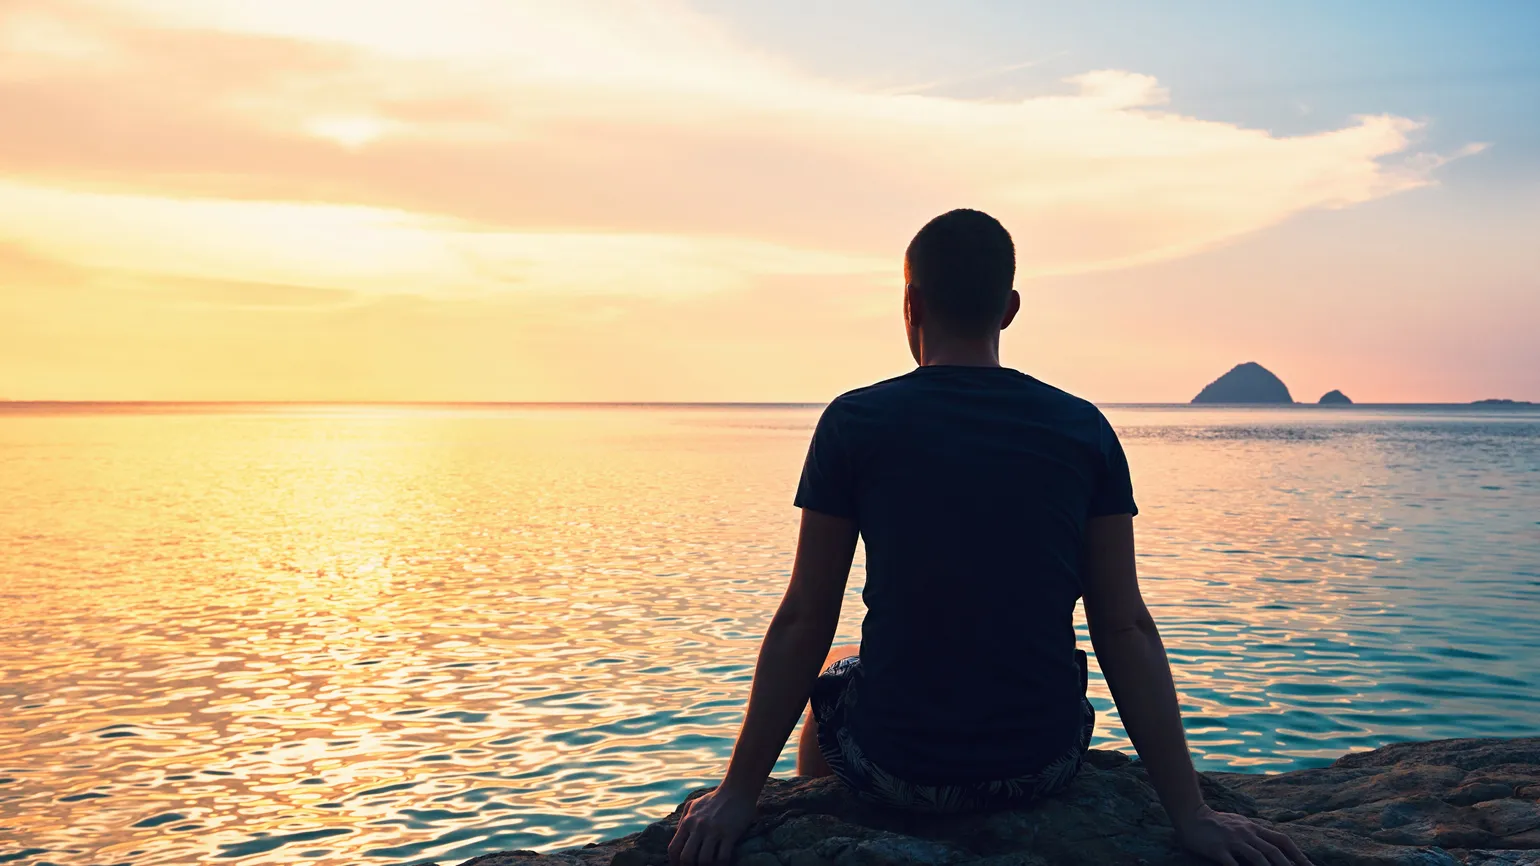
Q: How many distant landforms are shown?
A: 3